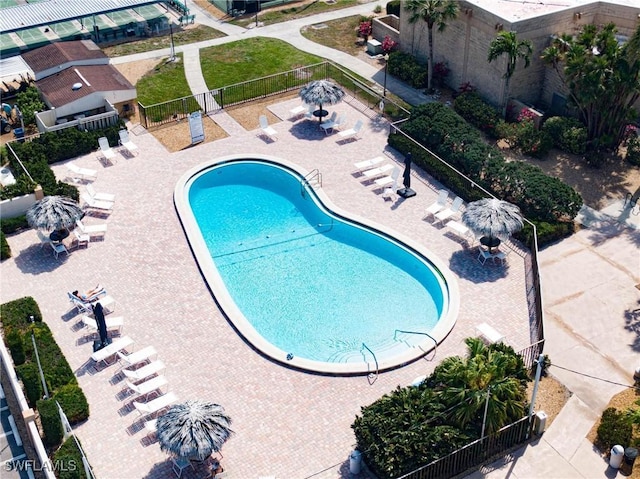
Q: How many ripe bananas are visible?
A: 0